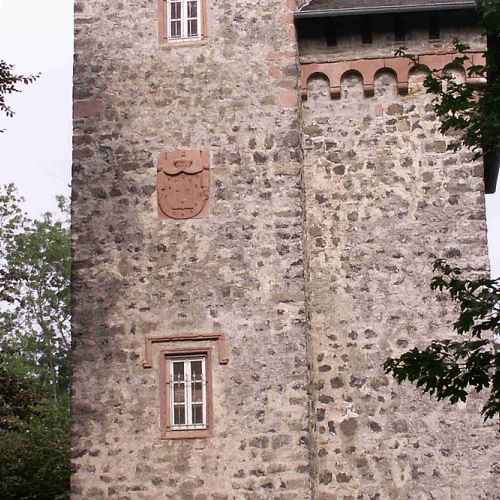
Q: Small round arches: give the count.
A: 5